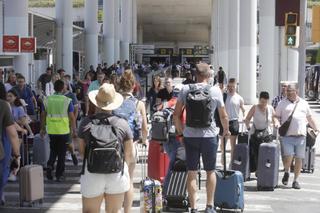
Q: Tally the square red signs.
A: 2